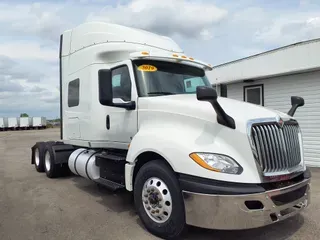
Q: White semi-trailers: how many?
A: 4